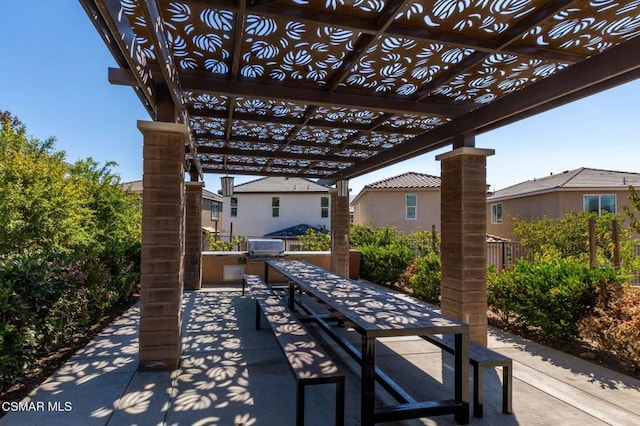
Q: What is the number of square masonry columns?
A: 4